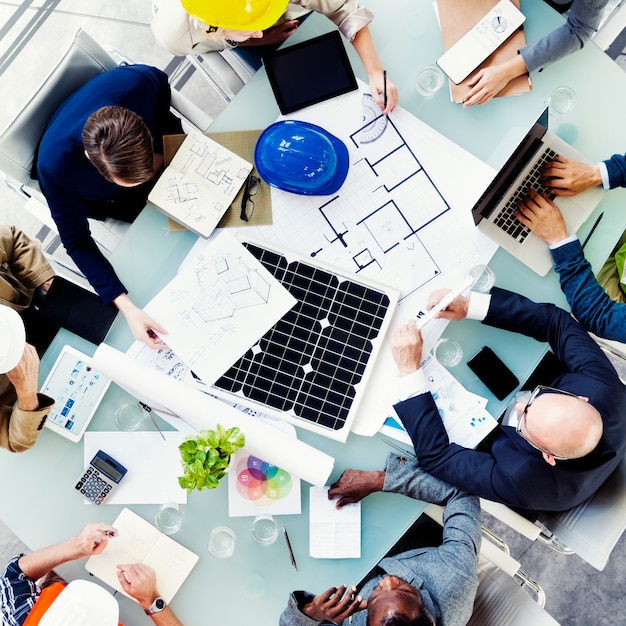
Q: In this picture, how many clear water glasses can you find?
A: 8